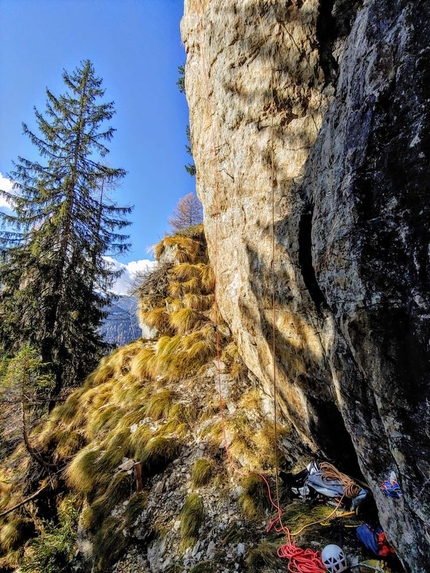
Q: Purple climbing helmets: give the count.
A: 0